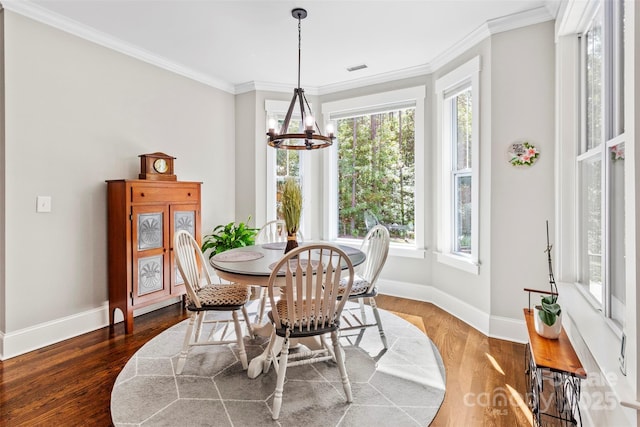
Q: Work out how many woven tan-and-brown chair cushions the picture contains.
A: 3